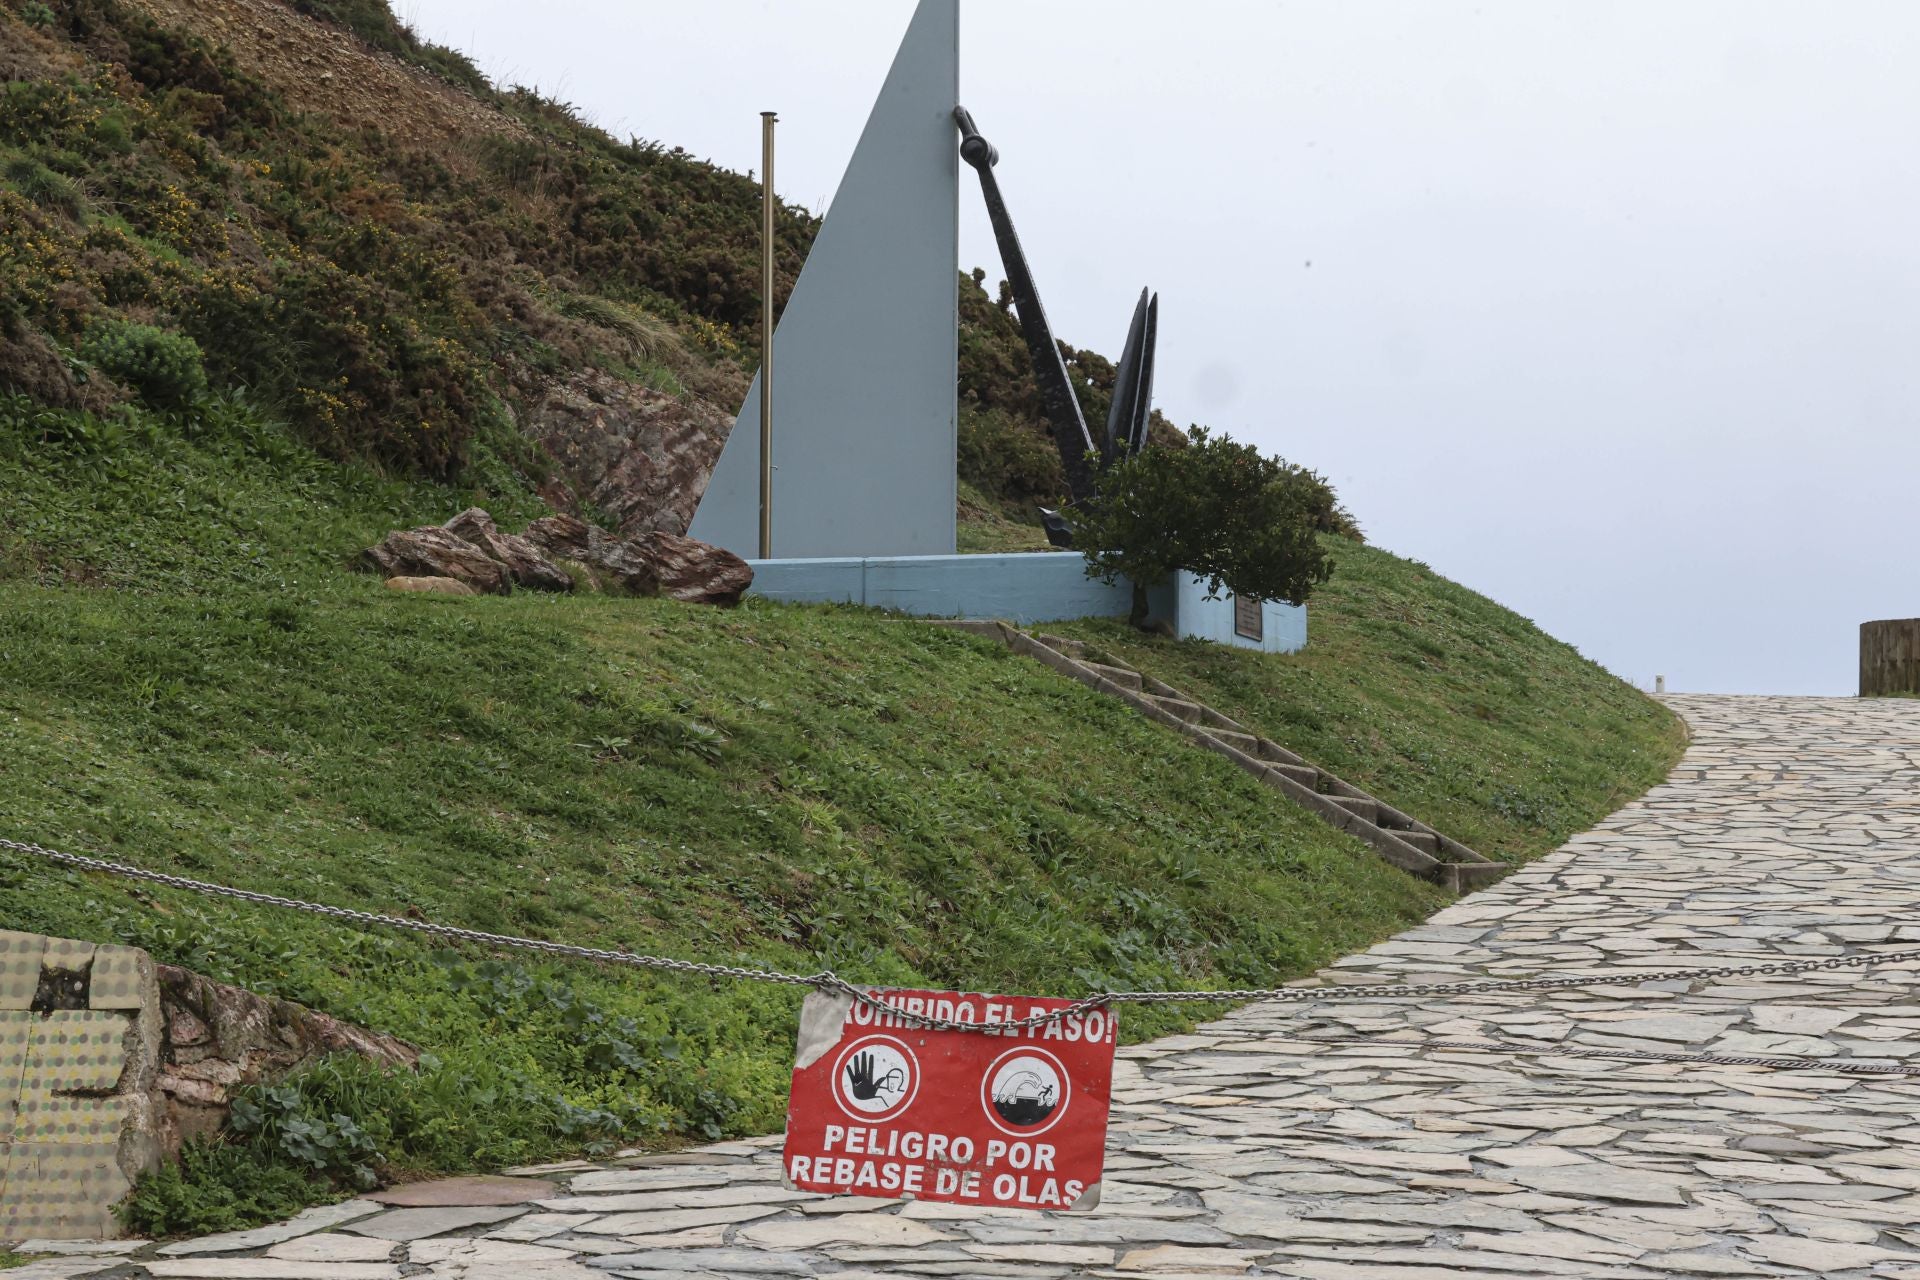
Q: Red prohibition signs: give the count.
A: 1